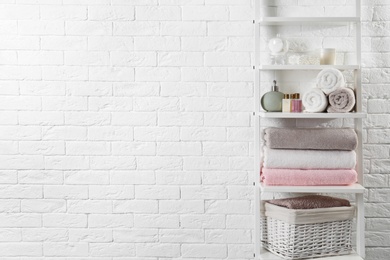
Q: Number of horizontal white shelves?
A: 5